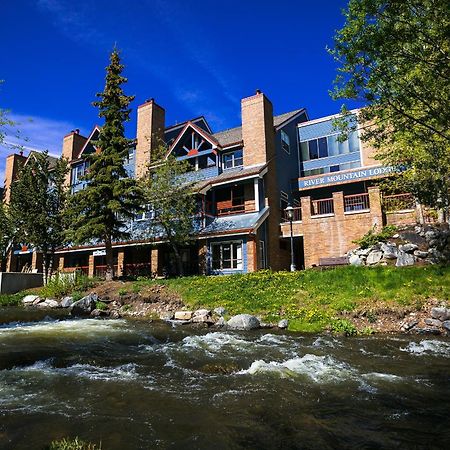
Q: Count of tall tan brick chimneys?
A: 4